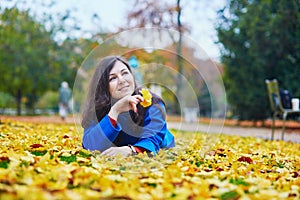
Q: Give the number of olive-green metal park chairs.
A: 1